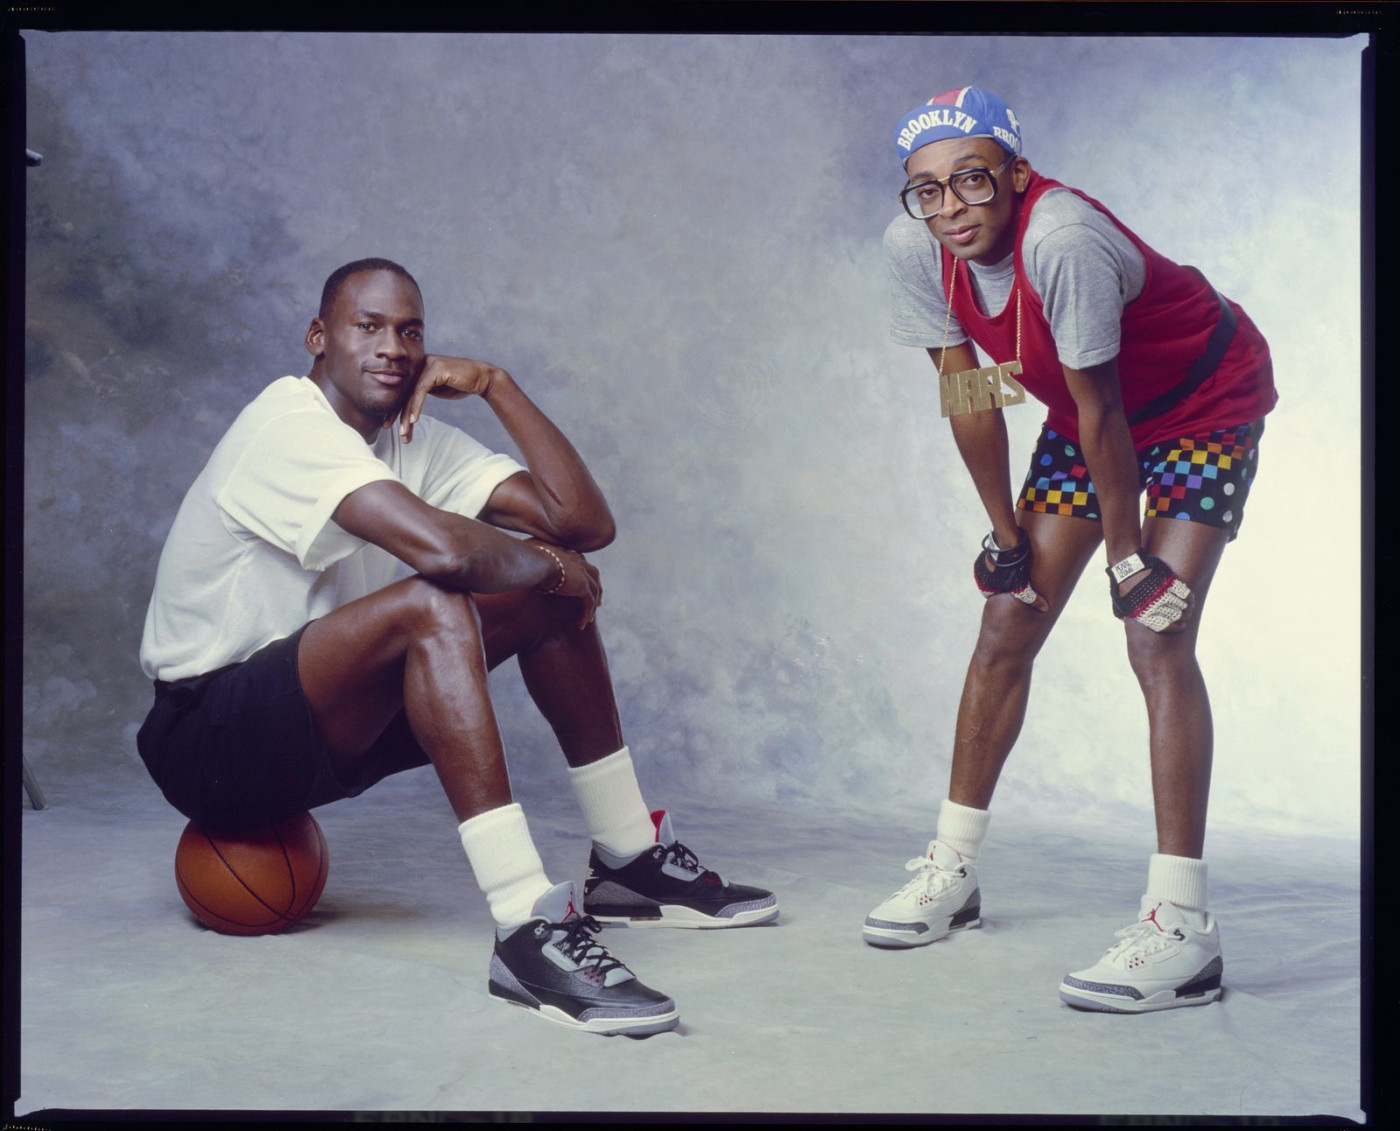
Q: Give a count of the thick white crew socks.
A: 4